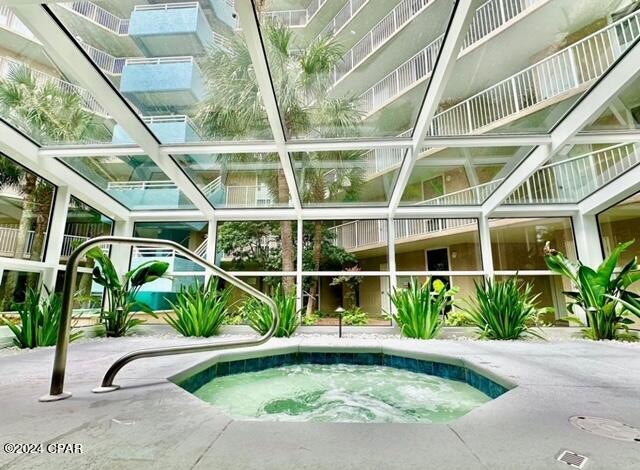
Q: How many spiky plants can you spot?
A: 5